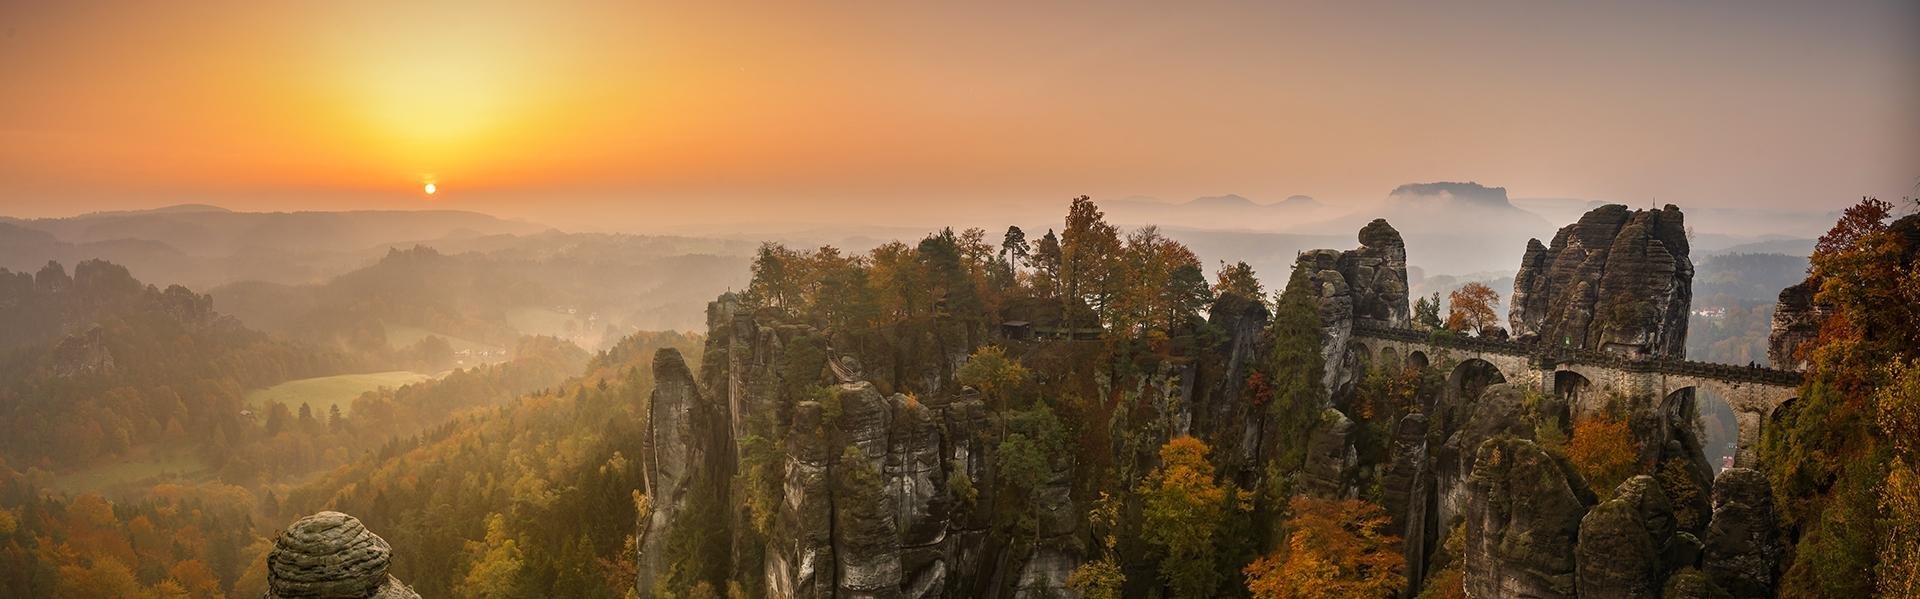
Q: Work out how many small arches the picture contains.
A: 3